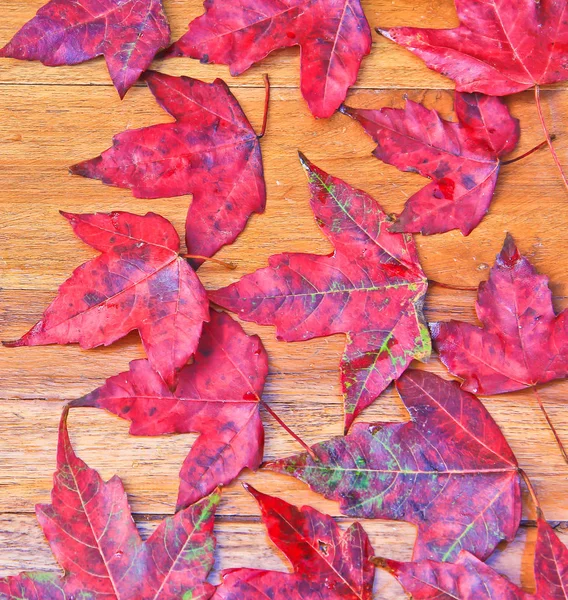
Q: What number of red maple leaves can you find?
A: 13